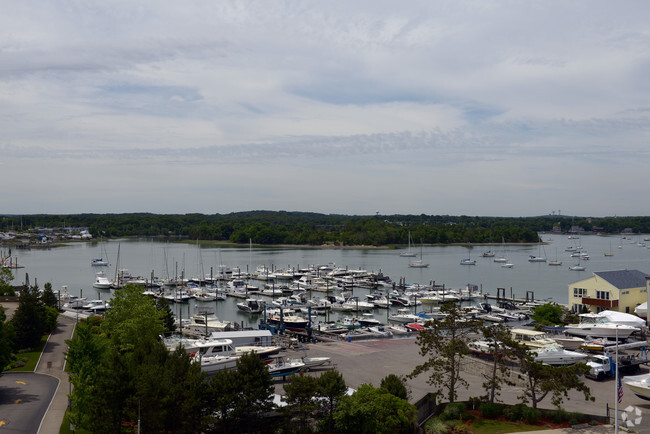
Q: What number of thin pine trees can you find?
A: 3